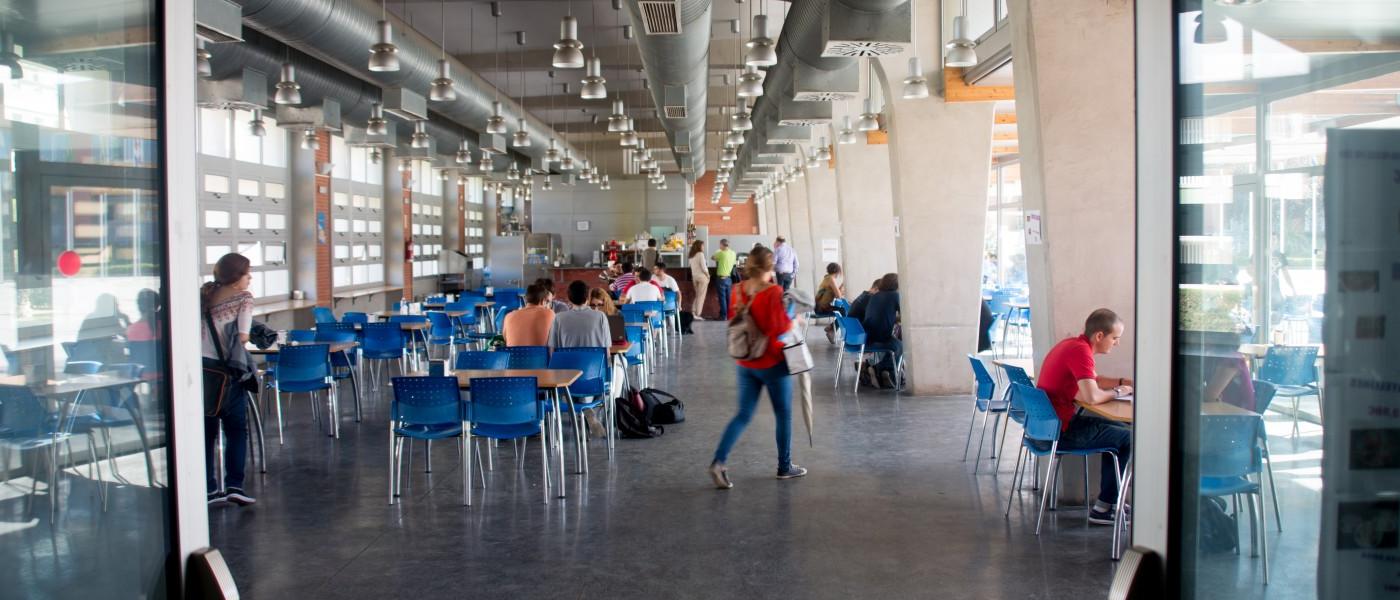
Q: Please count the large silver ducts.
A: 4